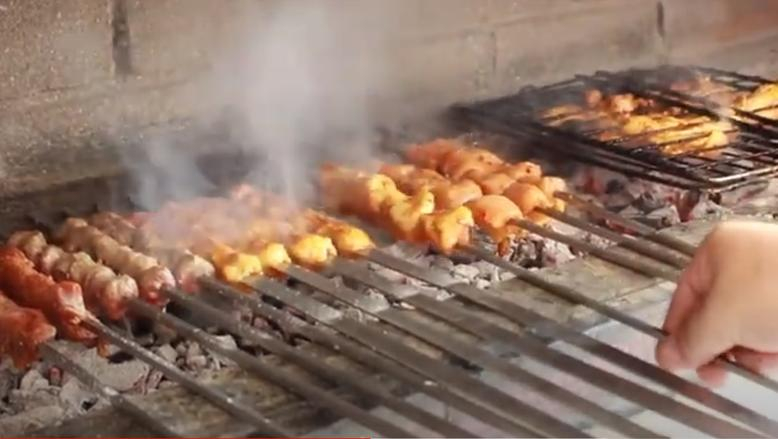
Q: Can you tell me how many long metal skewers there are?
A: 13